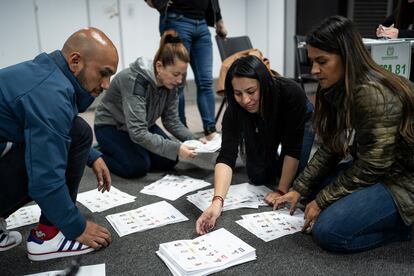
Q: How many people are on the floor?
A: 4